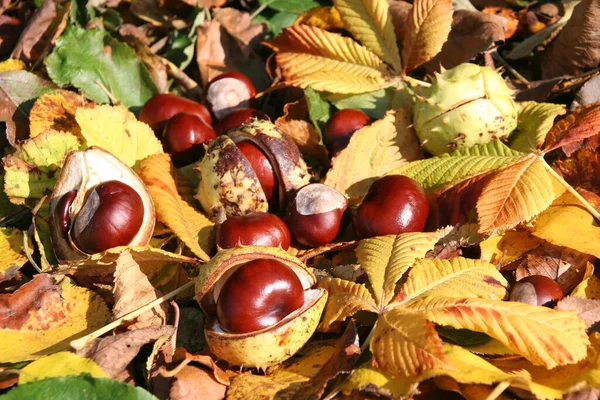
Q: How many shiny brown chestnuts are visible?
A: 13